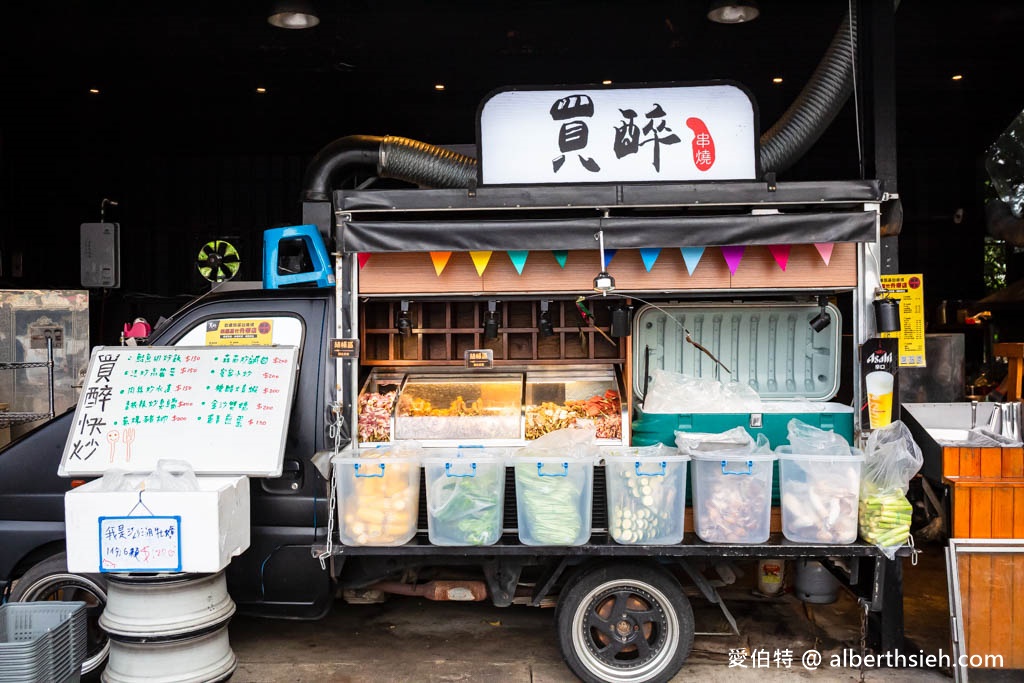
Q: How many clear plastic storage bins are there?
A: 6